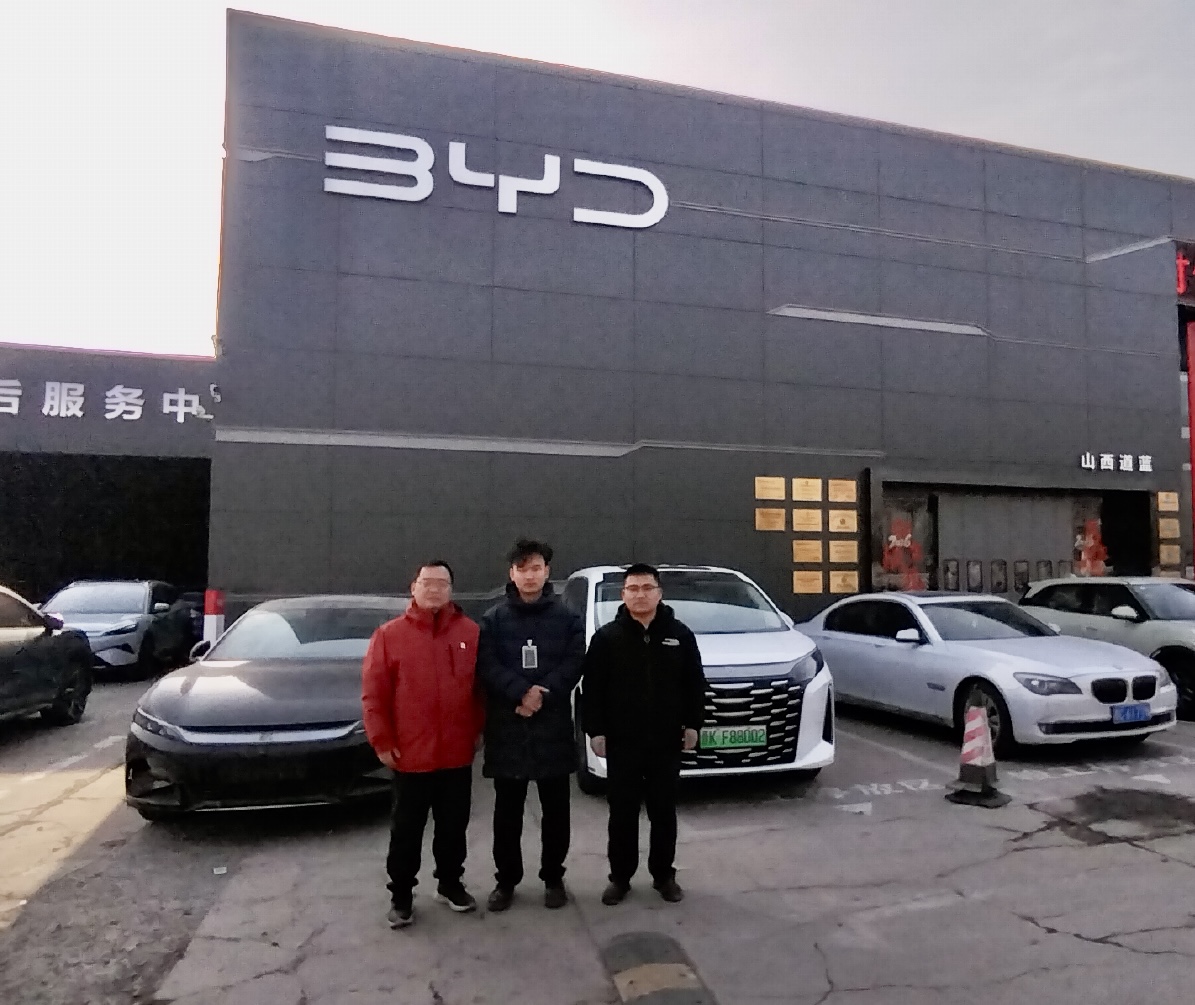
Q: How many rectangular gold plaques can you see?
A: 13